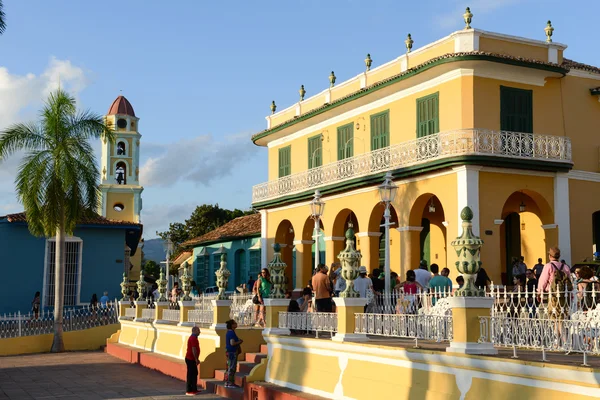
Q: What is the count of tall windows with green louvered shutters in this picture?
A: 6